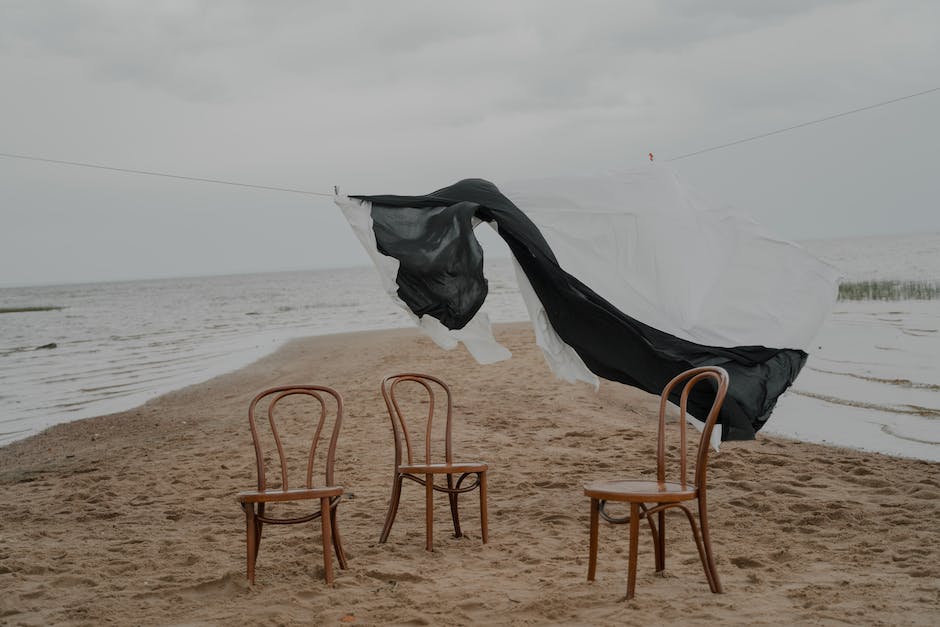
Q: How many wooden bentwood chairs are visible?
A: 3